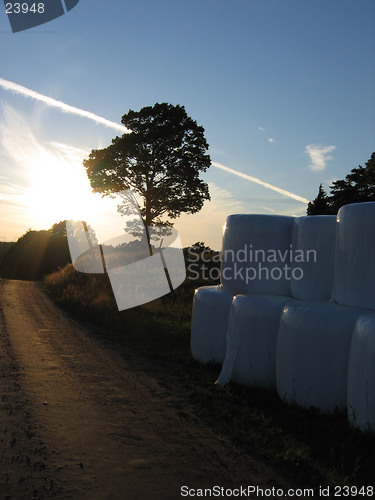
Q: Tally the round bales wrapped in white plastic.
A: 7